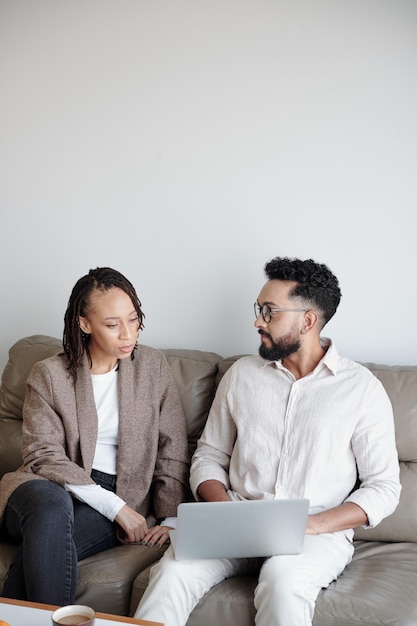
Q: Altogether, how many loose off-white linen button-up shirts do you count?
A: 1